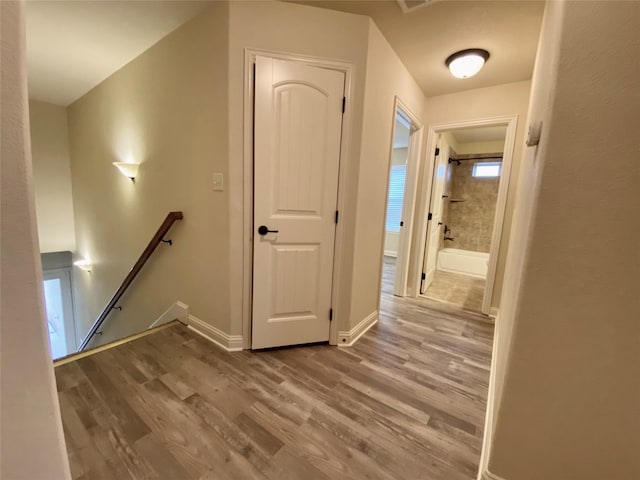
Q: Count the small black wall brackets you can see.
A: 3